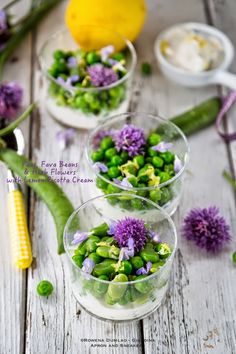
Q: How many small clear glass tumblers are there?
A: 3